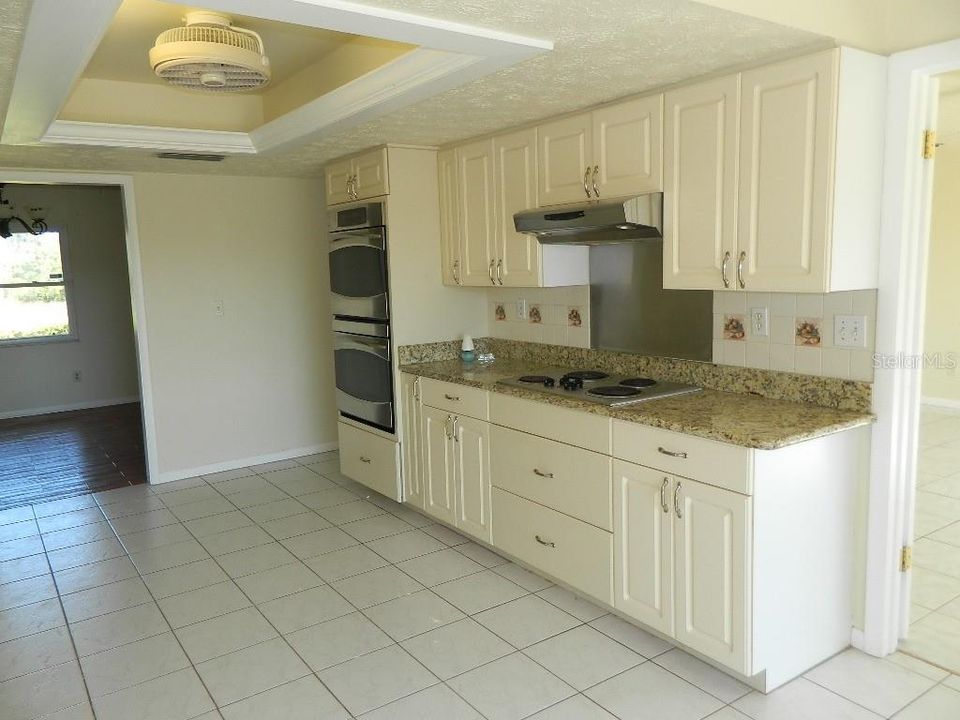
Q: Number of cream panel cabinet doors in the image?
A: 14